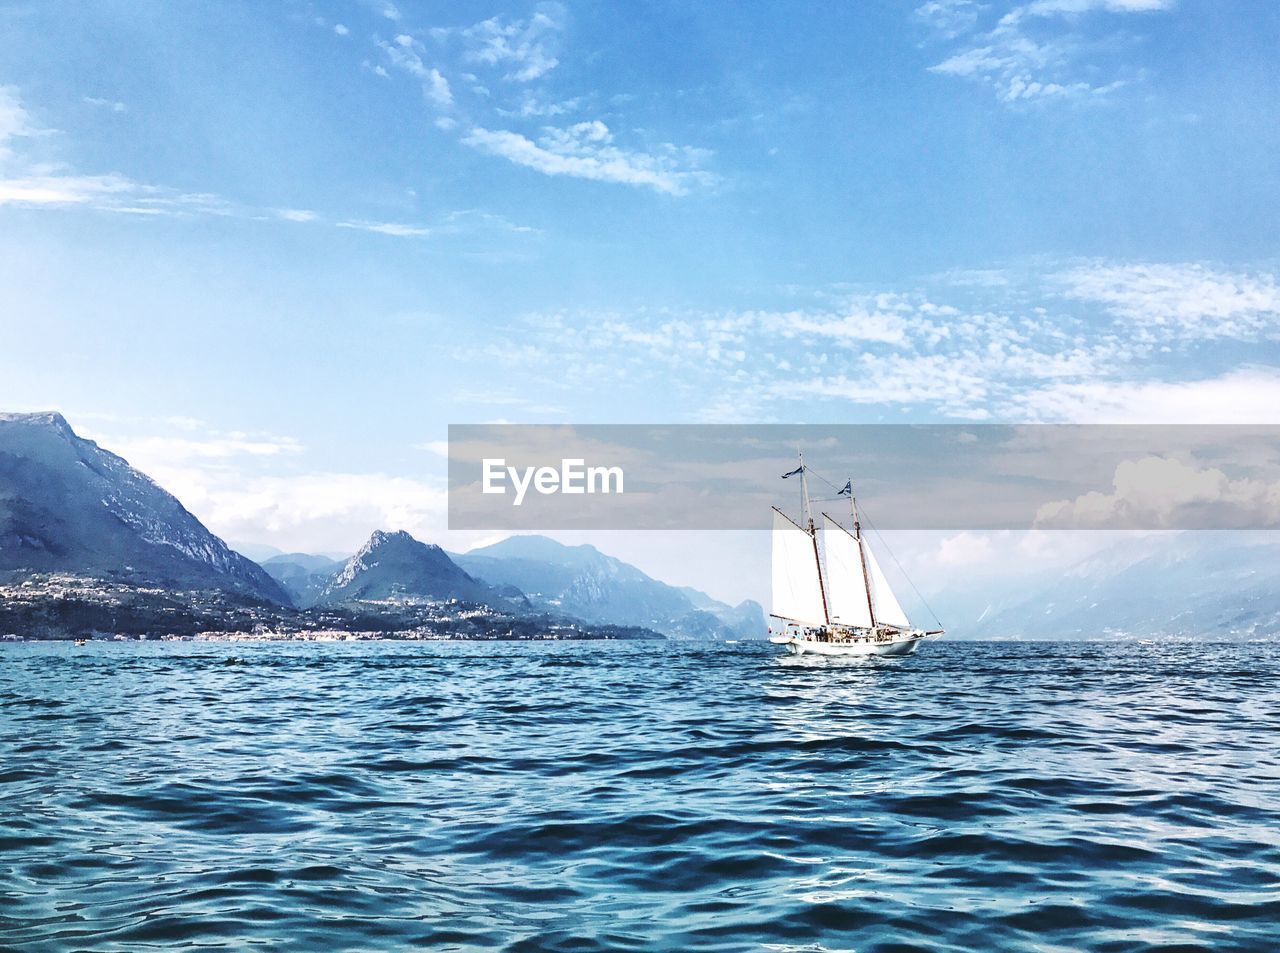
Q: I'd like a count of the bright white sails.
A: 3